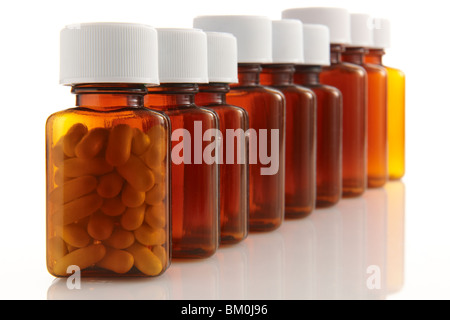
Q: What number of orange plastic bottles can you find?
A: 9